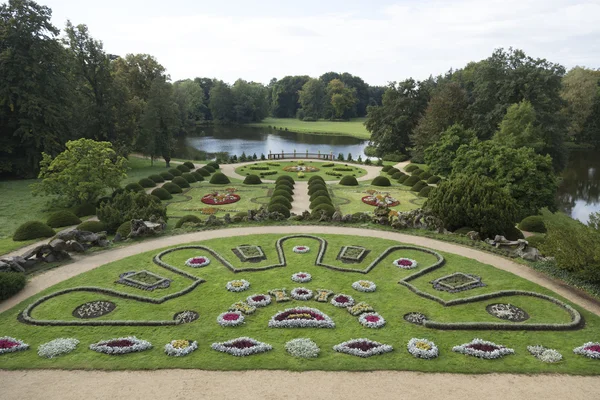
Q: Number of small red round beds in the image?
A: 9